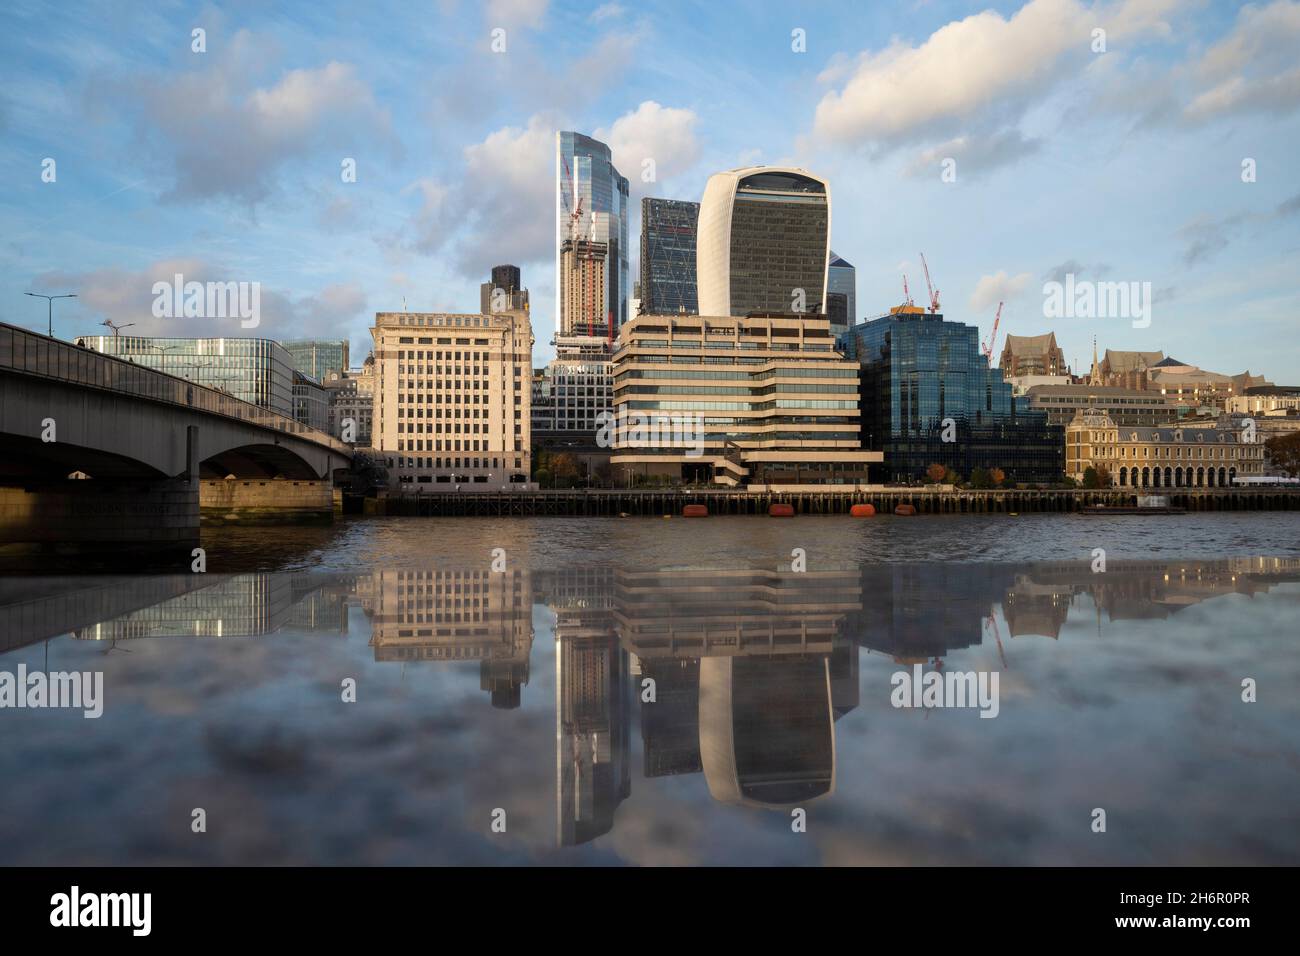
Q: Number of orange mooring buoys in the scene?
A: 4